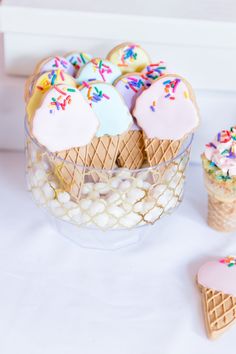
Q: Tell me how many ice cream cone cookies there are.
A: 11